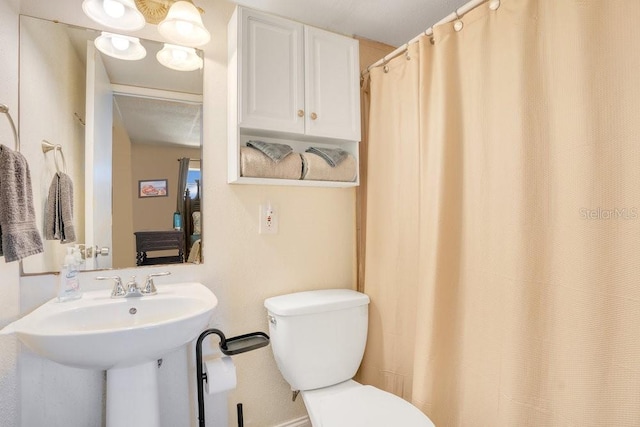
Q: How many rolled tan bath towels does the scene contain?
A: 2